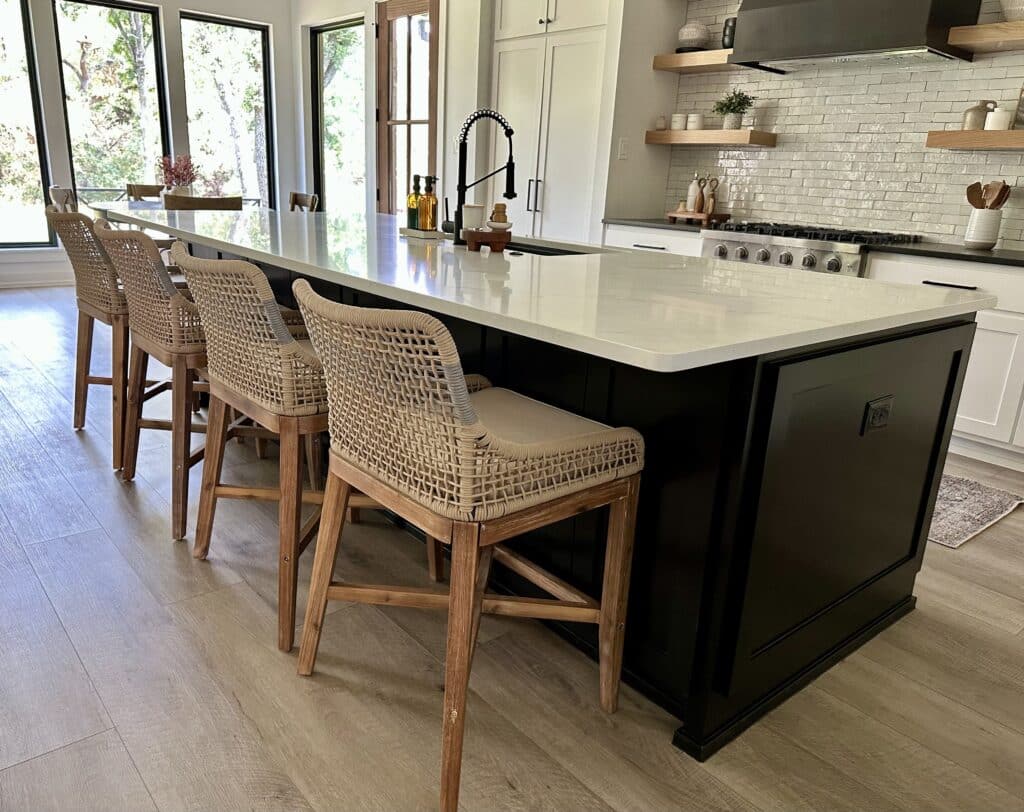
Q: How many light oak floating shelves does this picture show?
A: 4